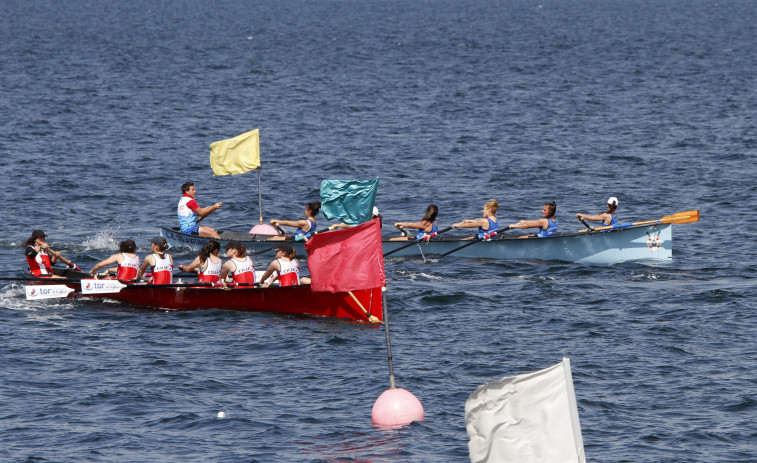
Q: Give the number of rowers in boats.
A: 13